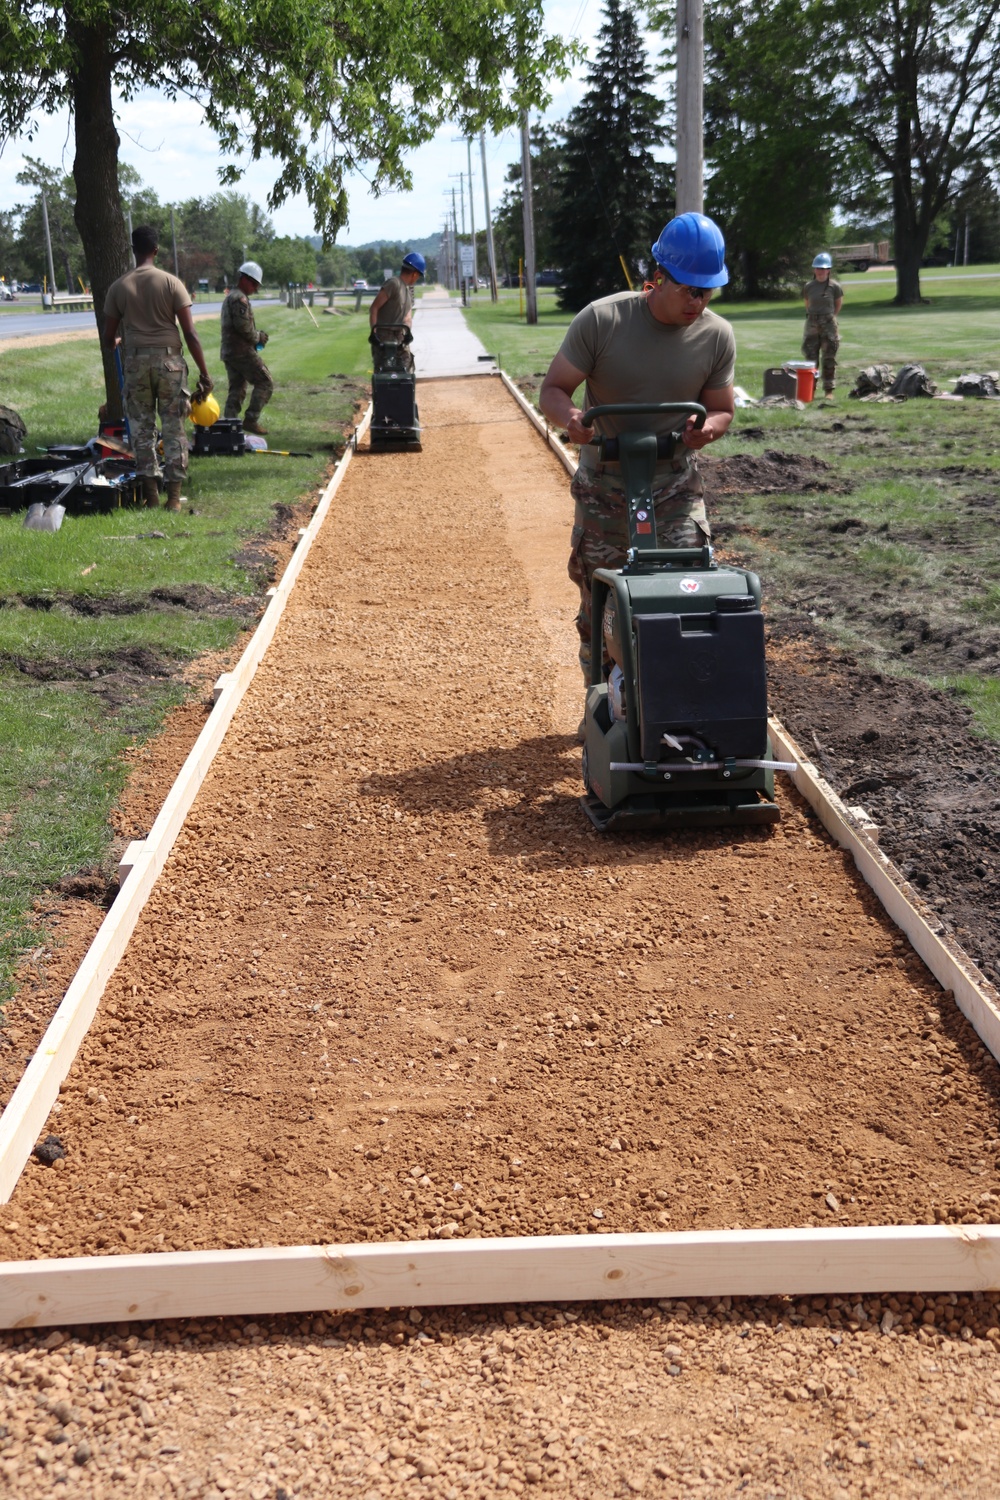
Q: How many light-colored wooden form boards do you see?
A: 3